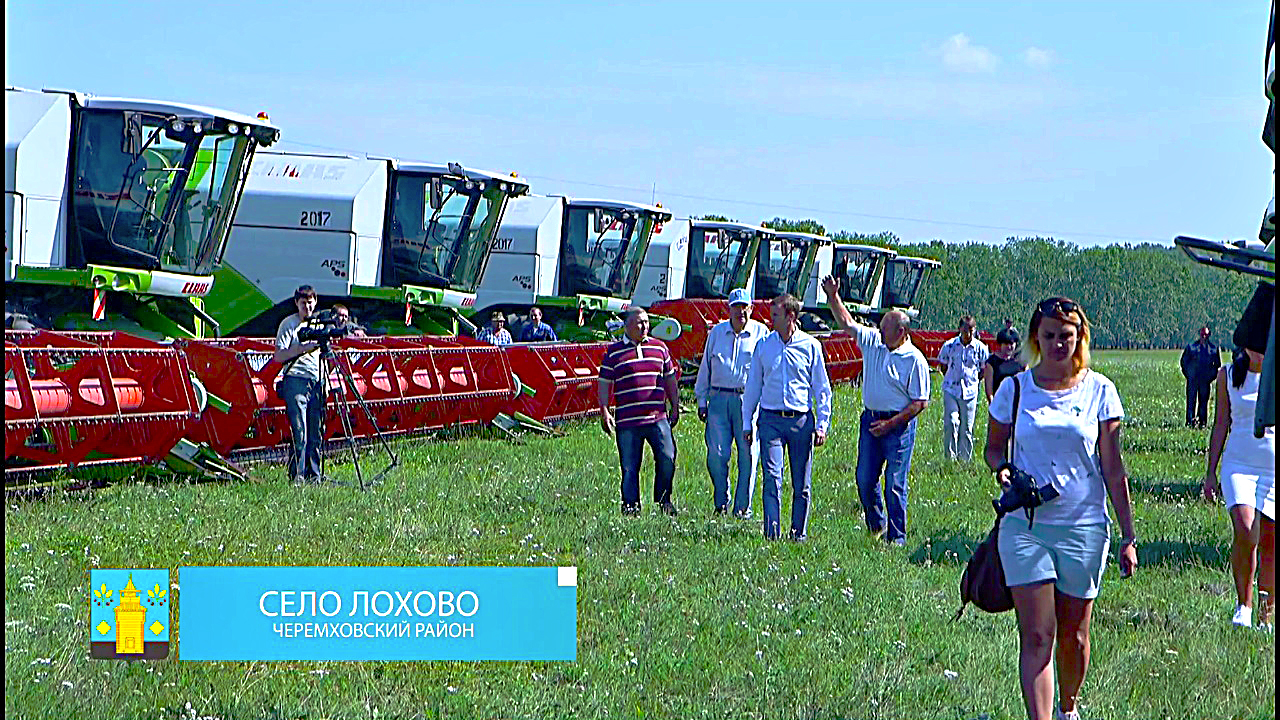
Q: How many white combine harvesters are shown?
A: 7